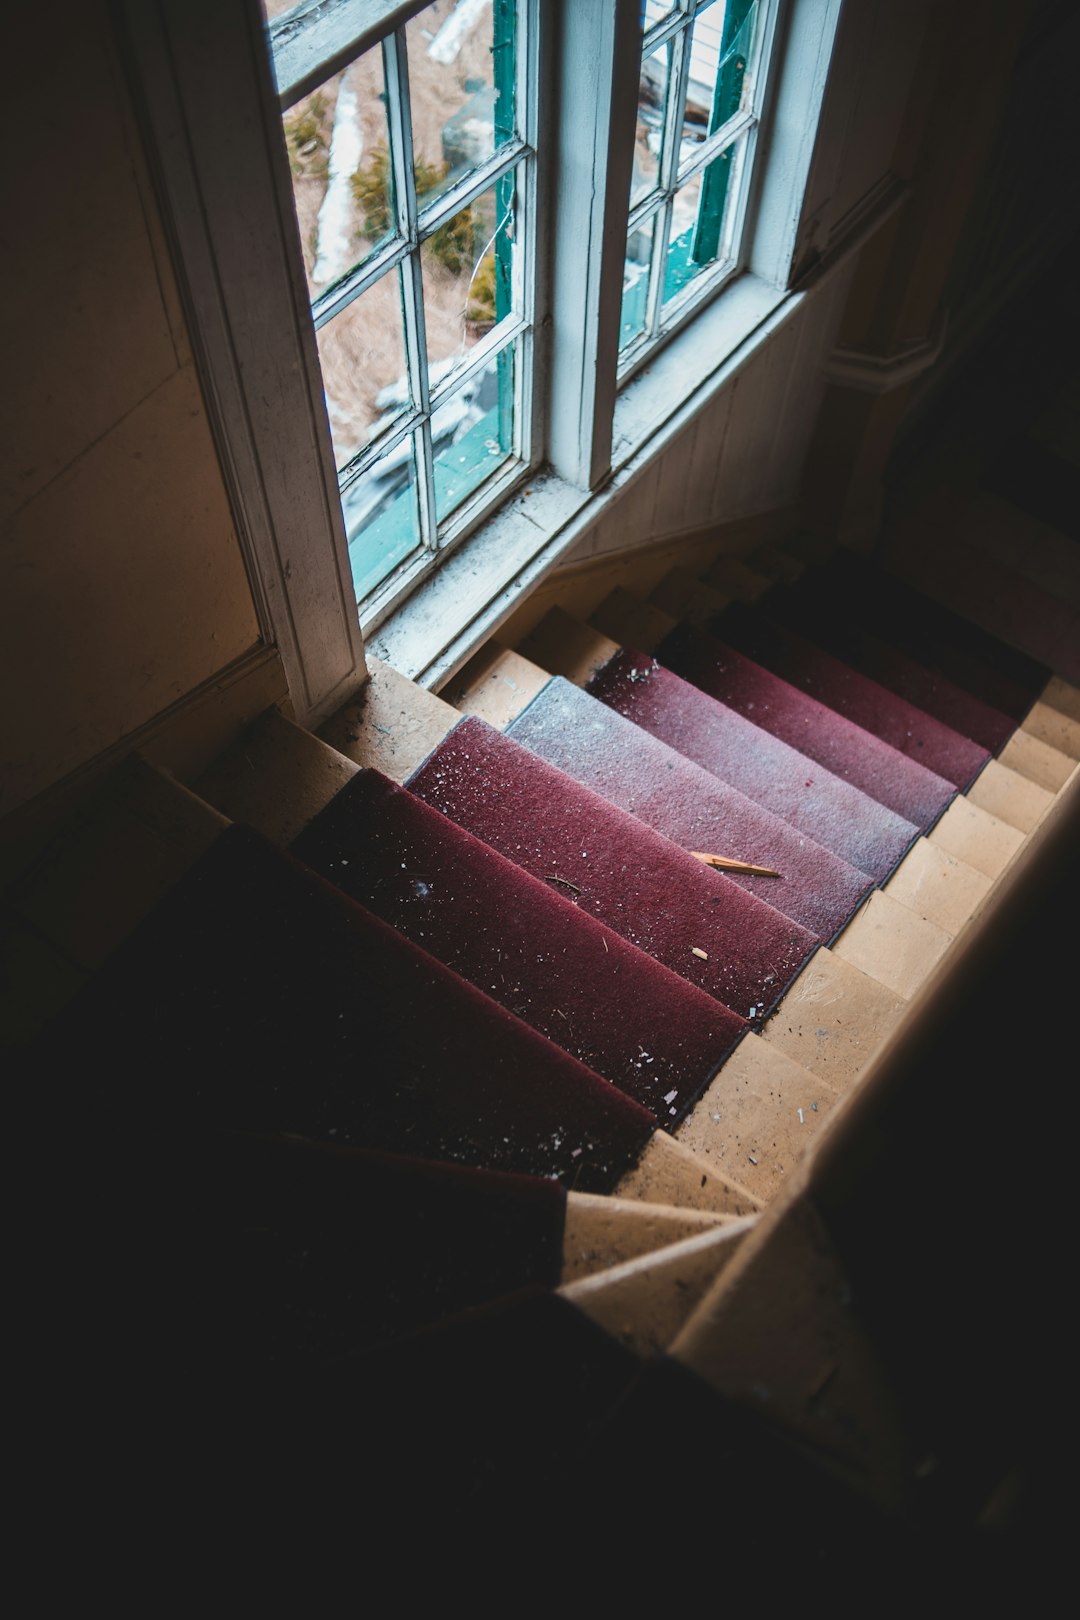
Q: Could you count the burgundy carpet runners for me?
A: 1